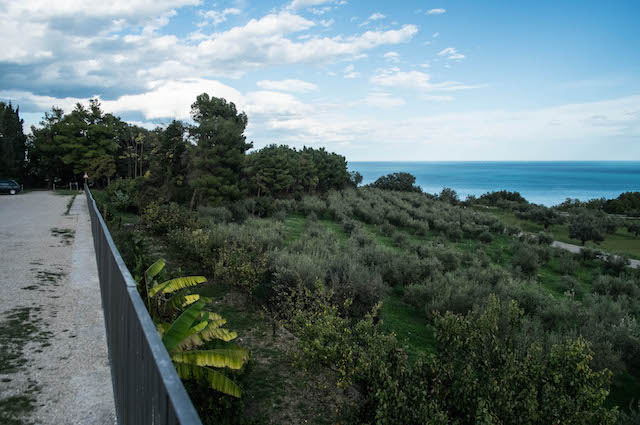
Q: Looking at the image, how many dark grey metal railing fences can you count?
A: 1